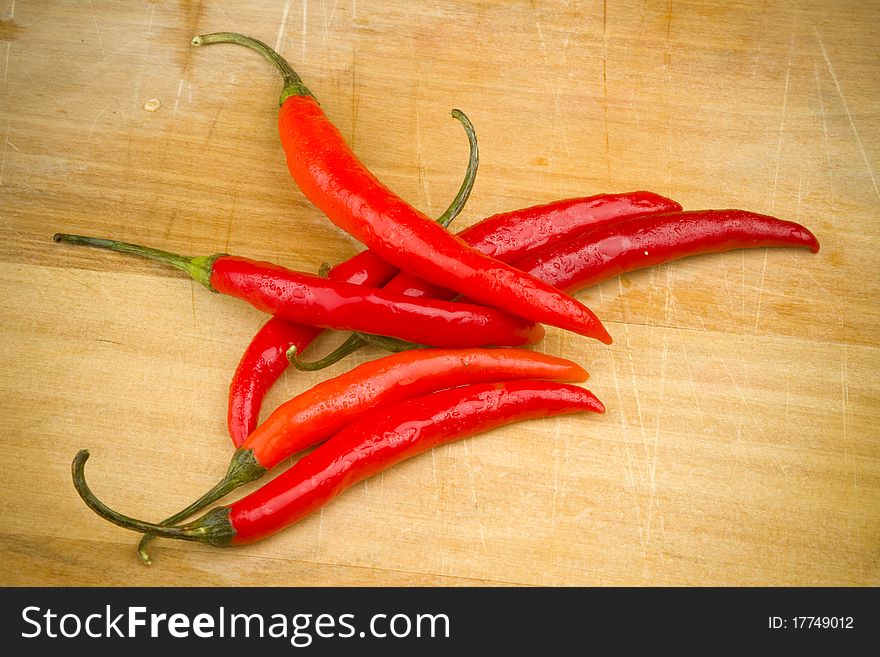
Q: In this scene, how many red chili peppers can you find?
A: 7